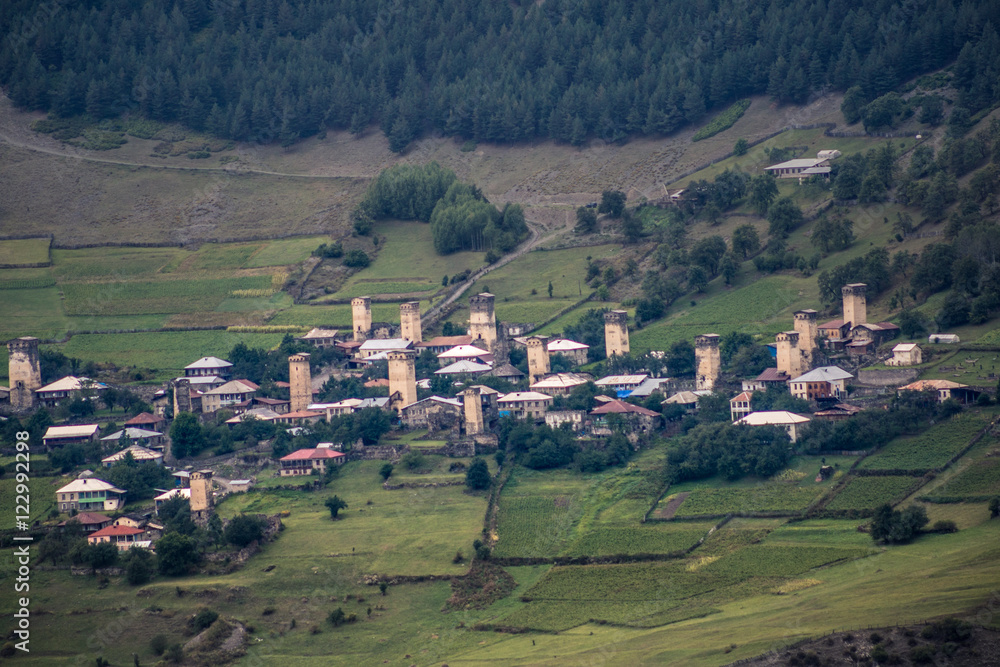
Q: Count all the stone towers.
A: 15